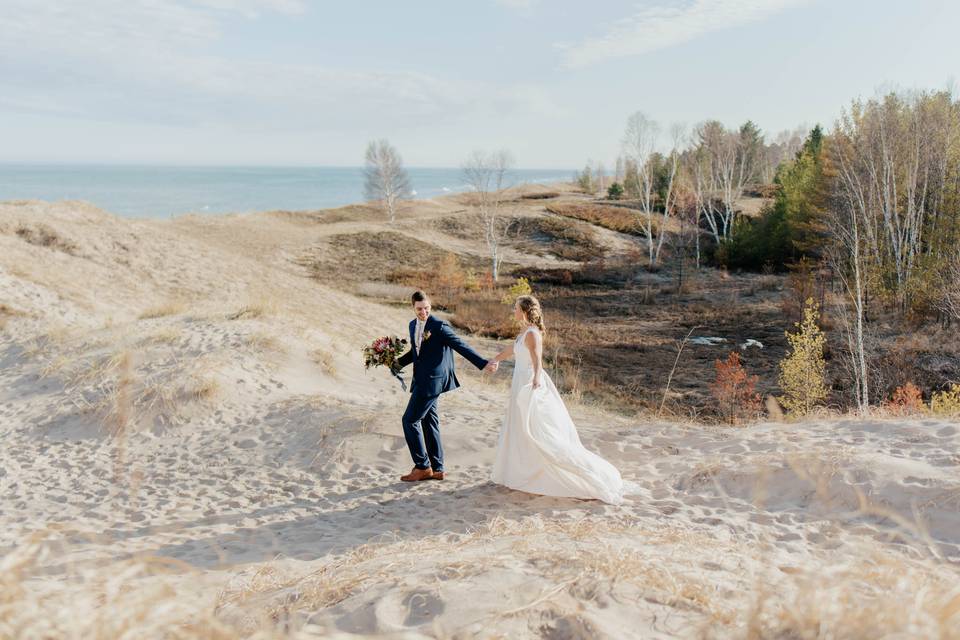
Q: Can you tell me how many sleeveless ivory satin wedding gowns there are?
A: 1